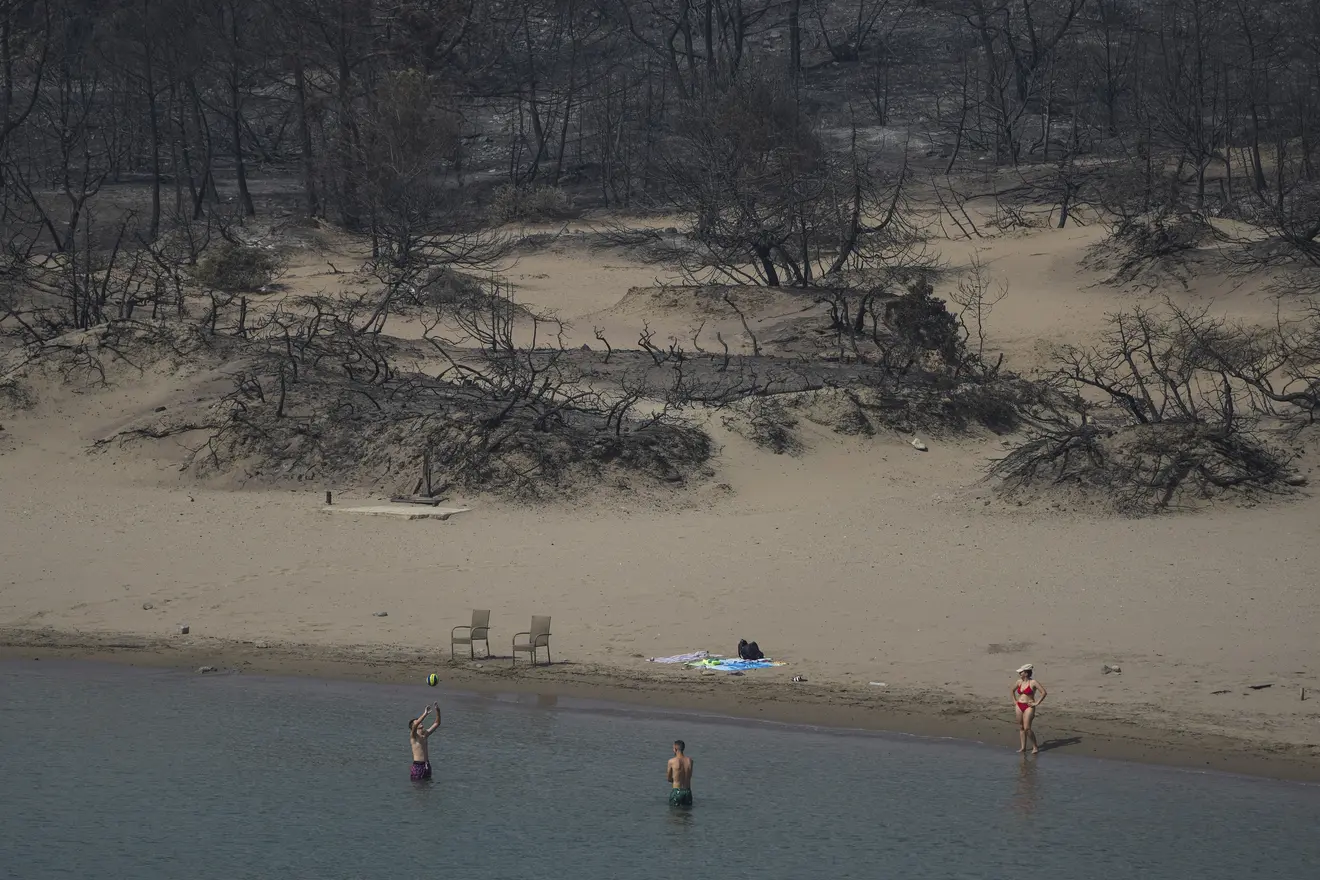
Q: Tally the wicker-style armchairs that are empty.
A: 2